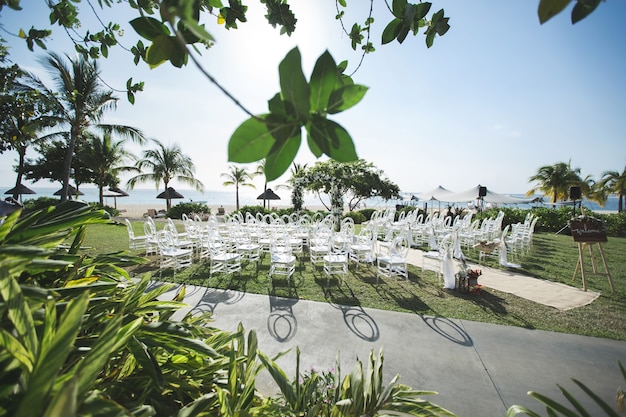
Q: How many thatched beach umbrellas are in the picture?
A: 5